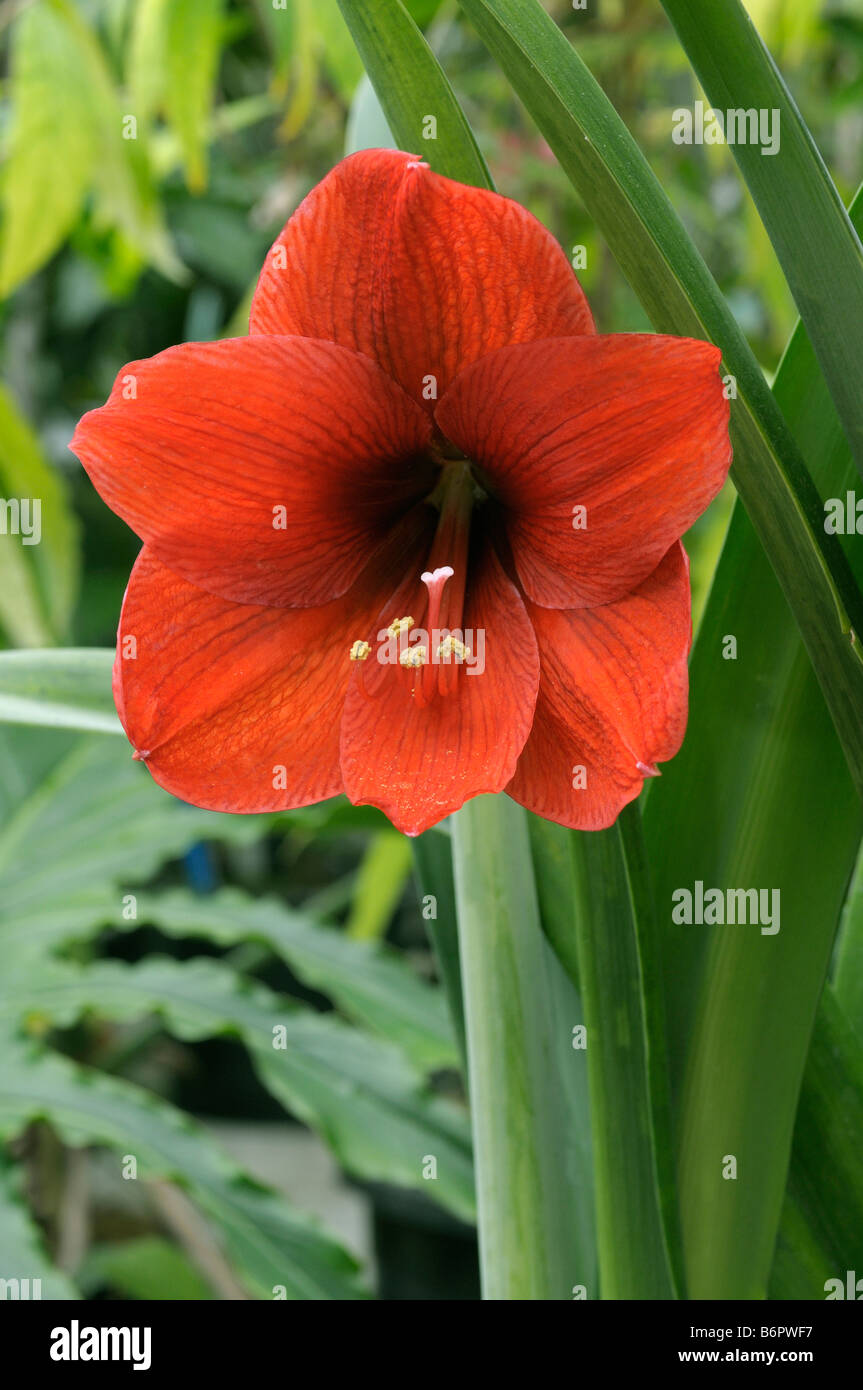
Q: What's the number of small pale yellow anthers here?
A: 4